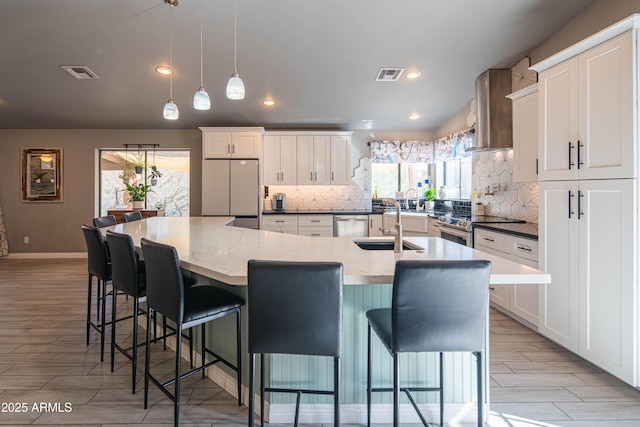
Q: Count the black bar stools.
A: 7